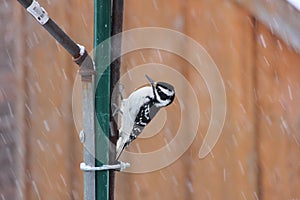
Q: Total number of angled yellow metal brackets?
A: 0